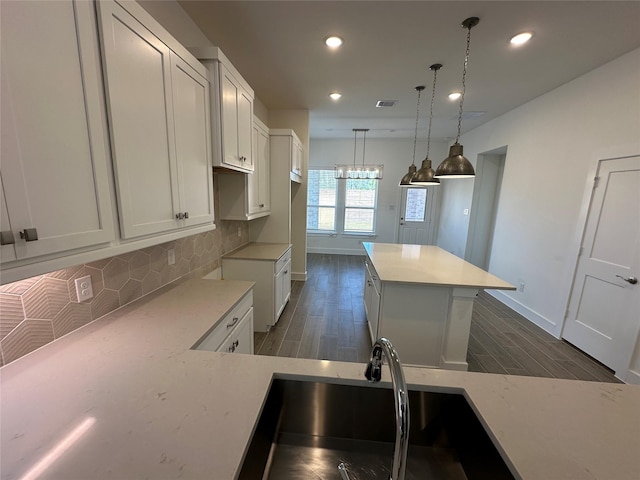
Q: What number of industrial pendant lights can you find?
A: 3